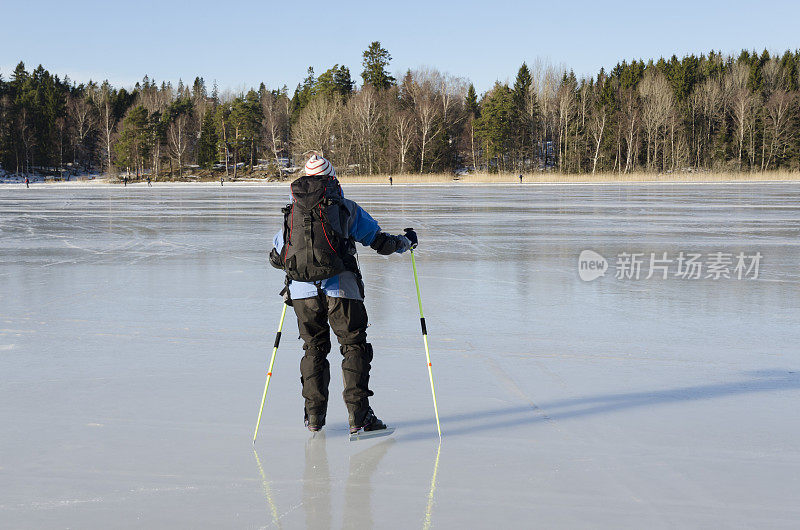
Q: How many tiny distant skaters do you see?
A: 6